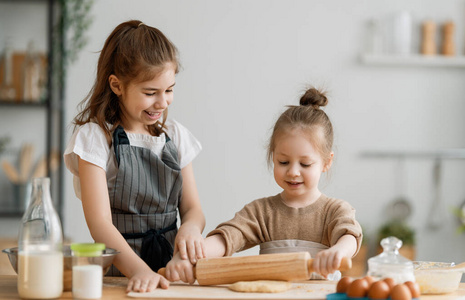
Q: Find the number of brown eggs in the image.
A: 7